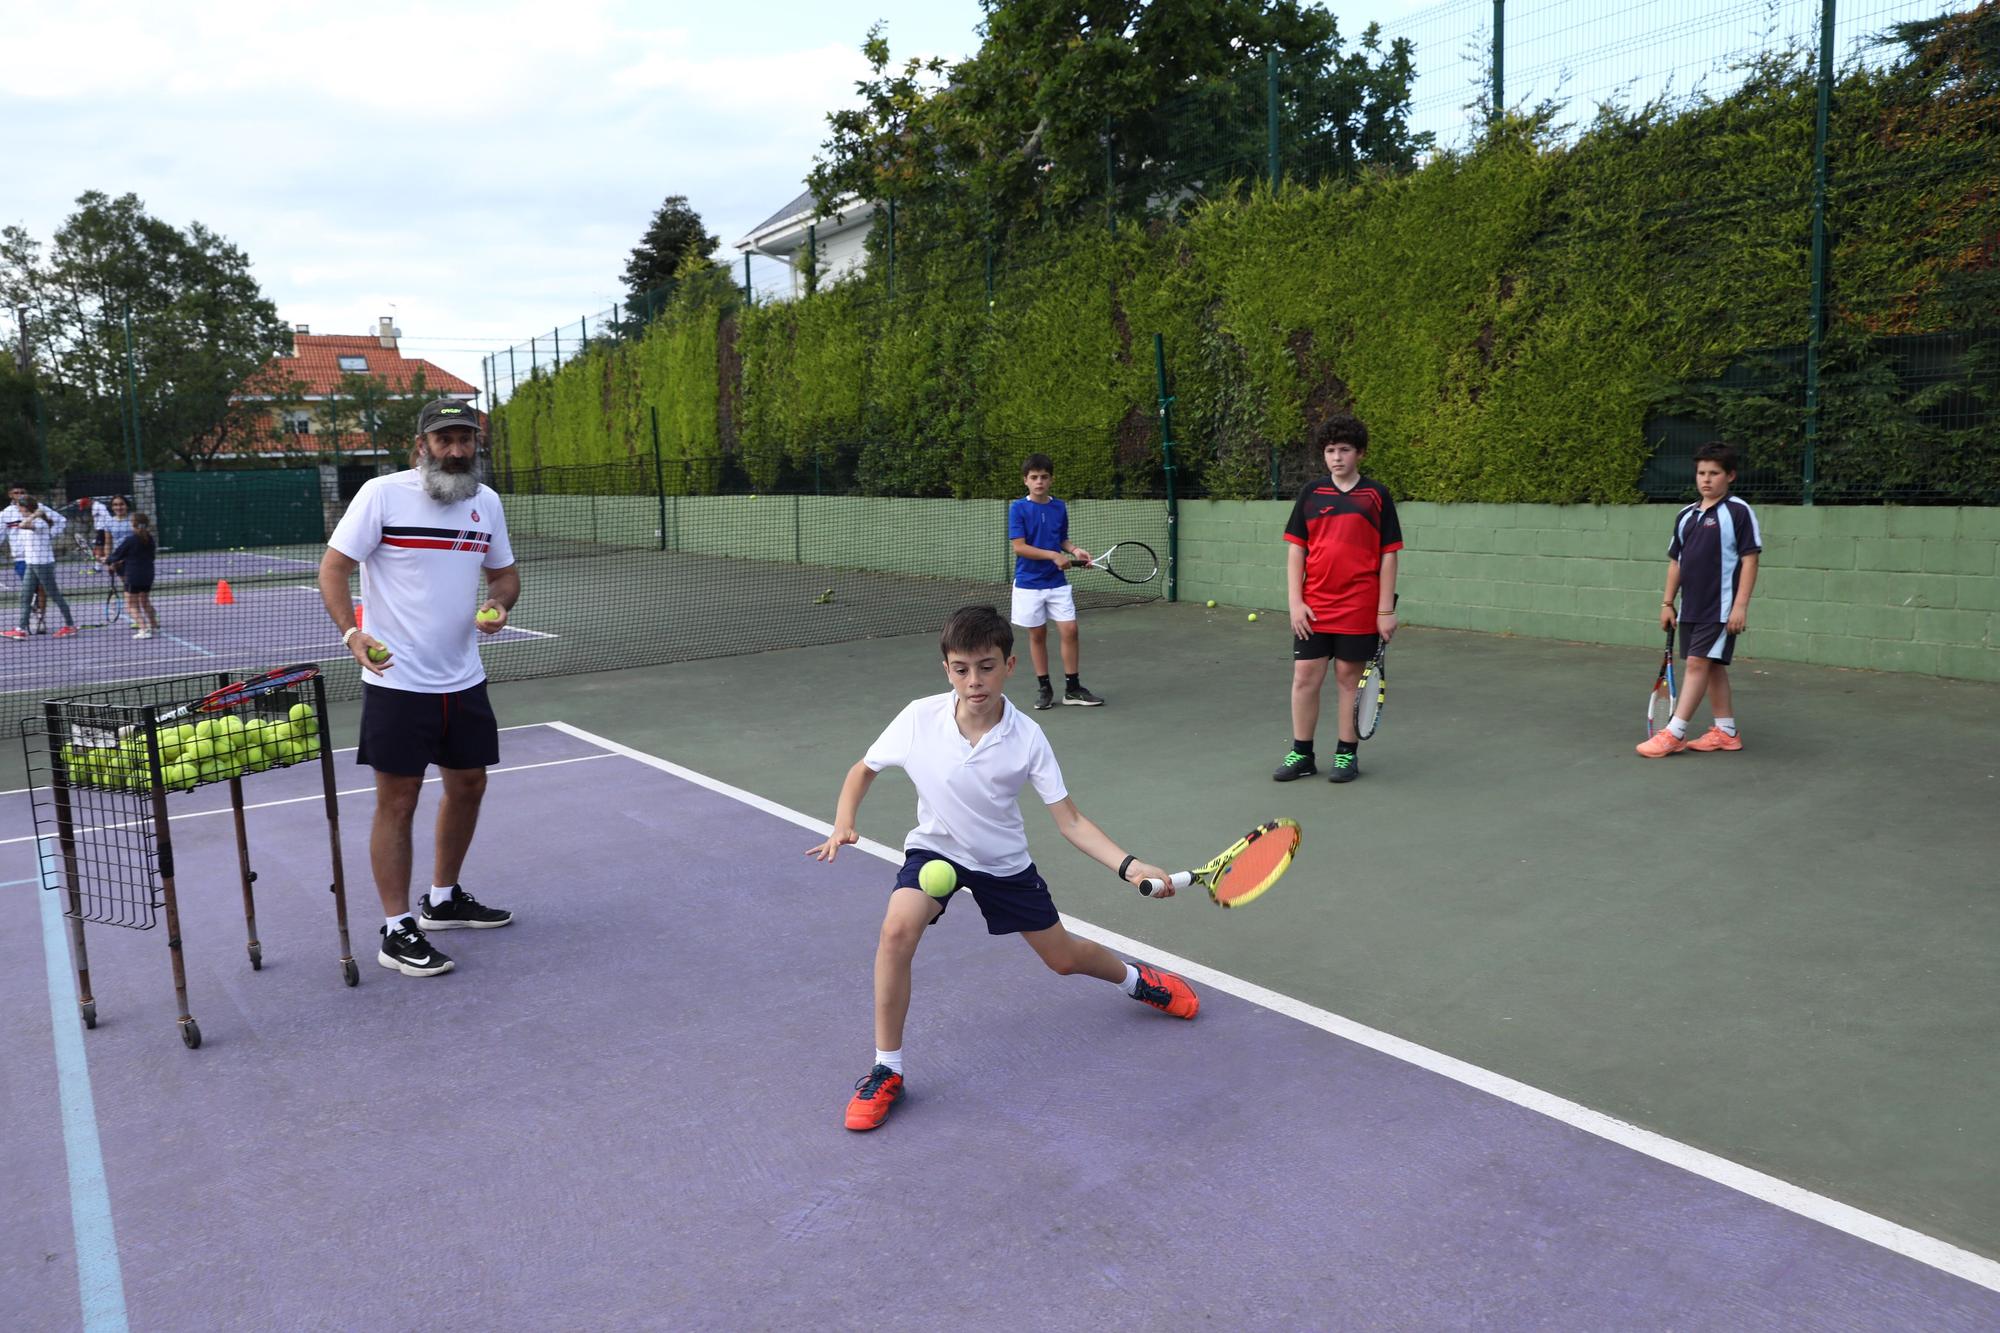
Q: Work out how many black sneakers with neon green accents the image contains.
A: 2